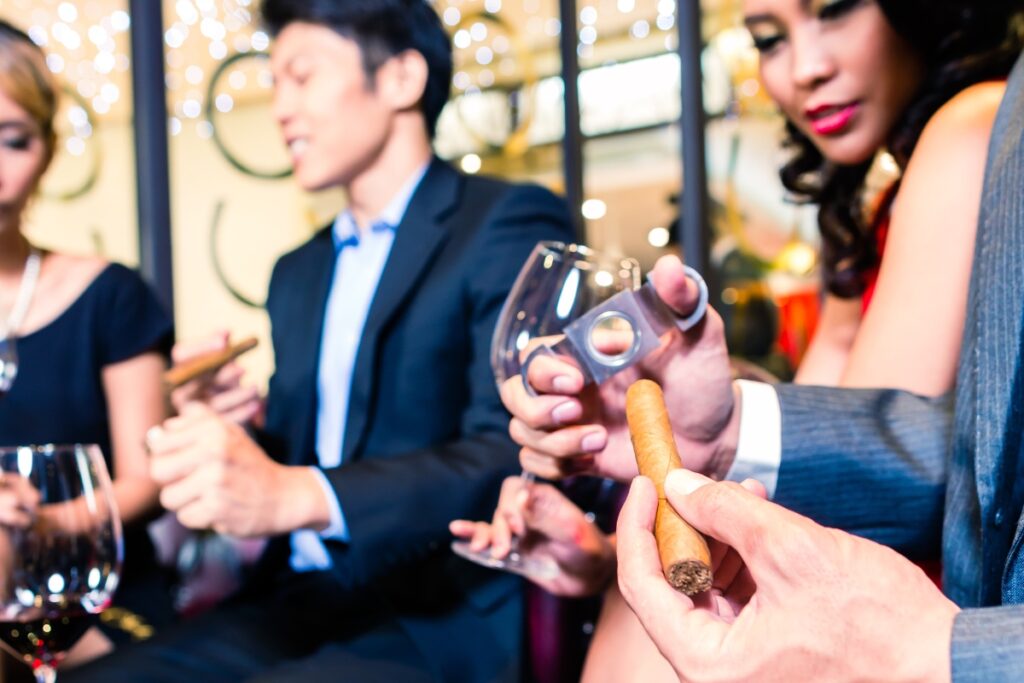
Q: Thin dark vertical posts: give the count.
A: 3